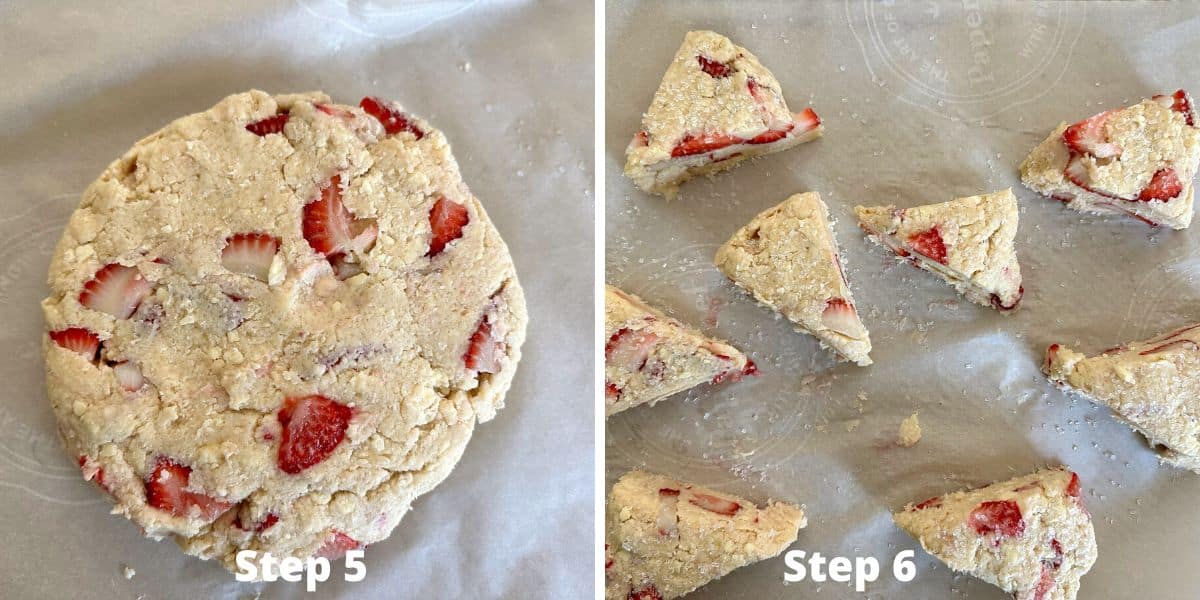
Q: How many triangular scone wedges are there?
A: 8